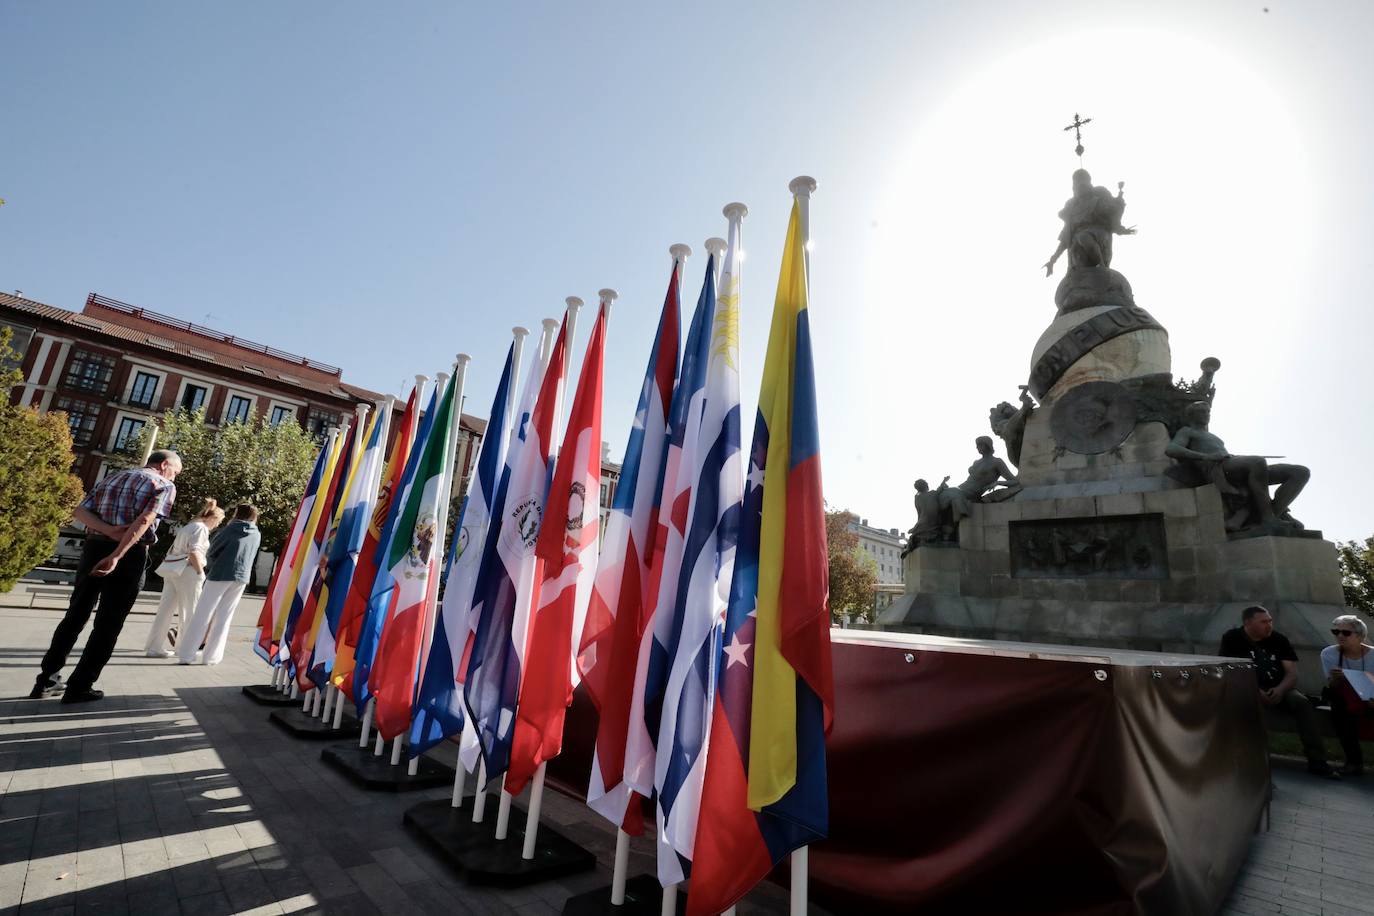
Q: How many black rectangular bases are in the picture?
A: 5